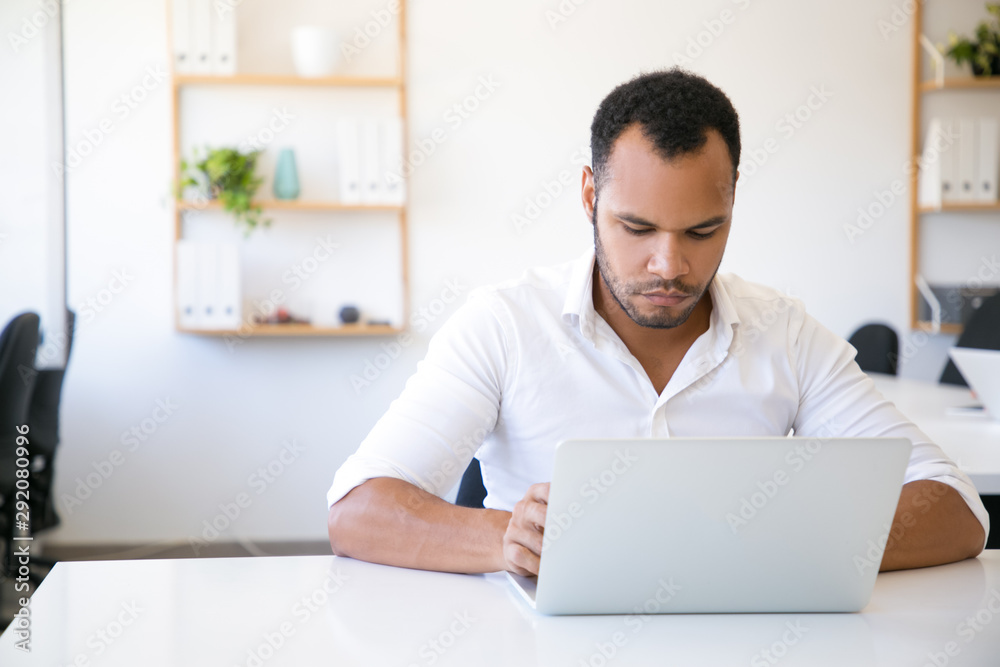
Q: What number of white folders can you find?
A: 12